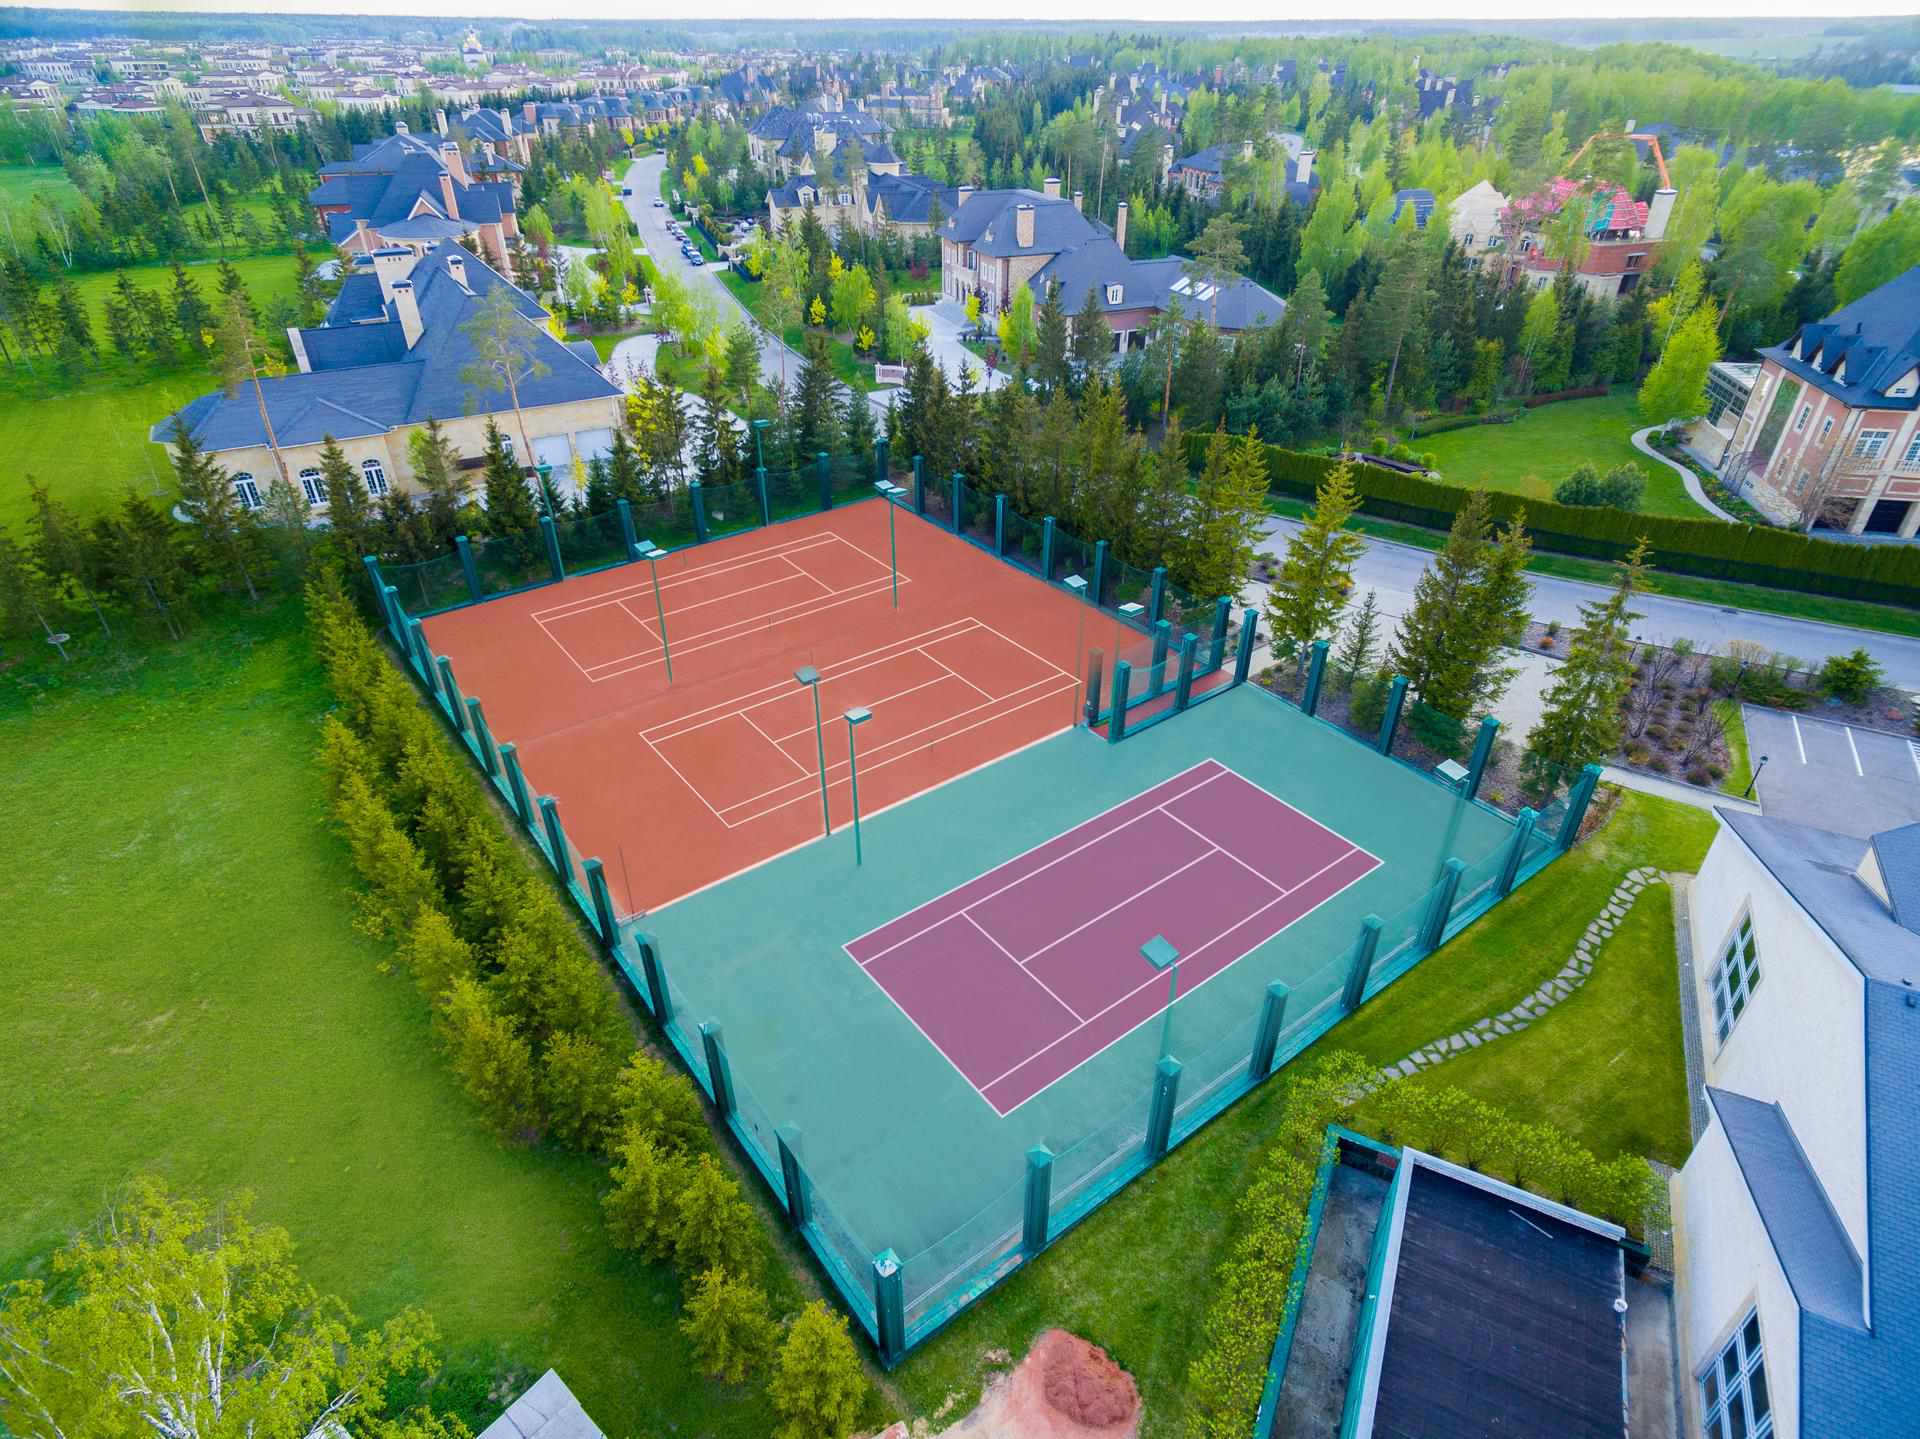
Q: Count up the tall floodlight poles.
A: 10